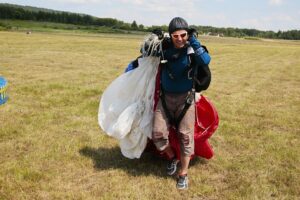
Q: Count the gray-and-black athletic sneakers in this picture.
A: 2